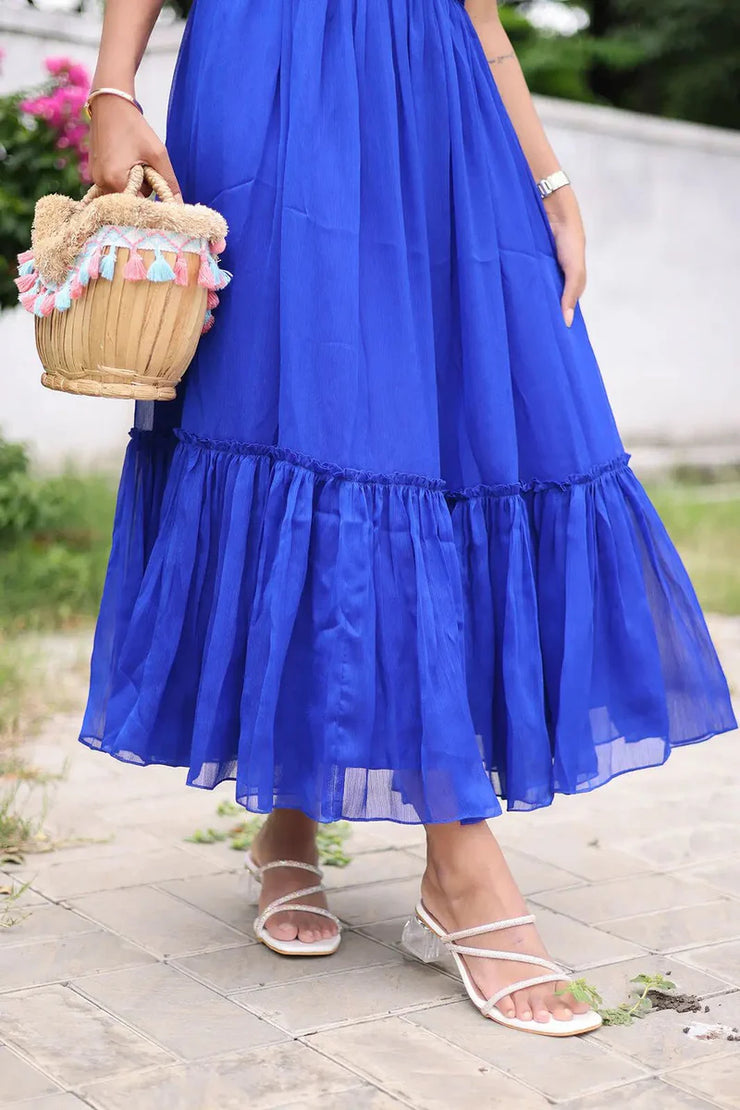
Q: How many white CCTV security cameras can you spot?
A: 0